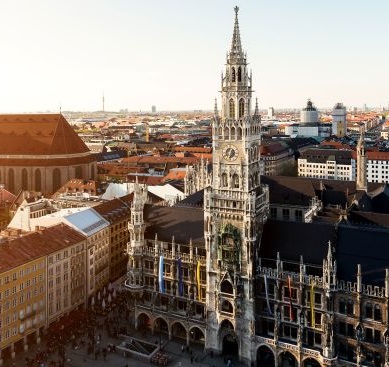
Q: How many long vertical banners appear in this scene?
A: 6